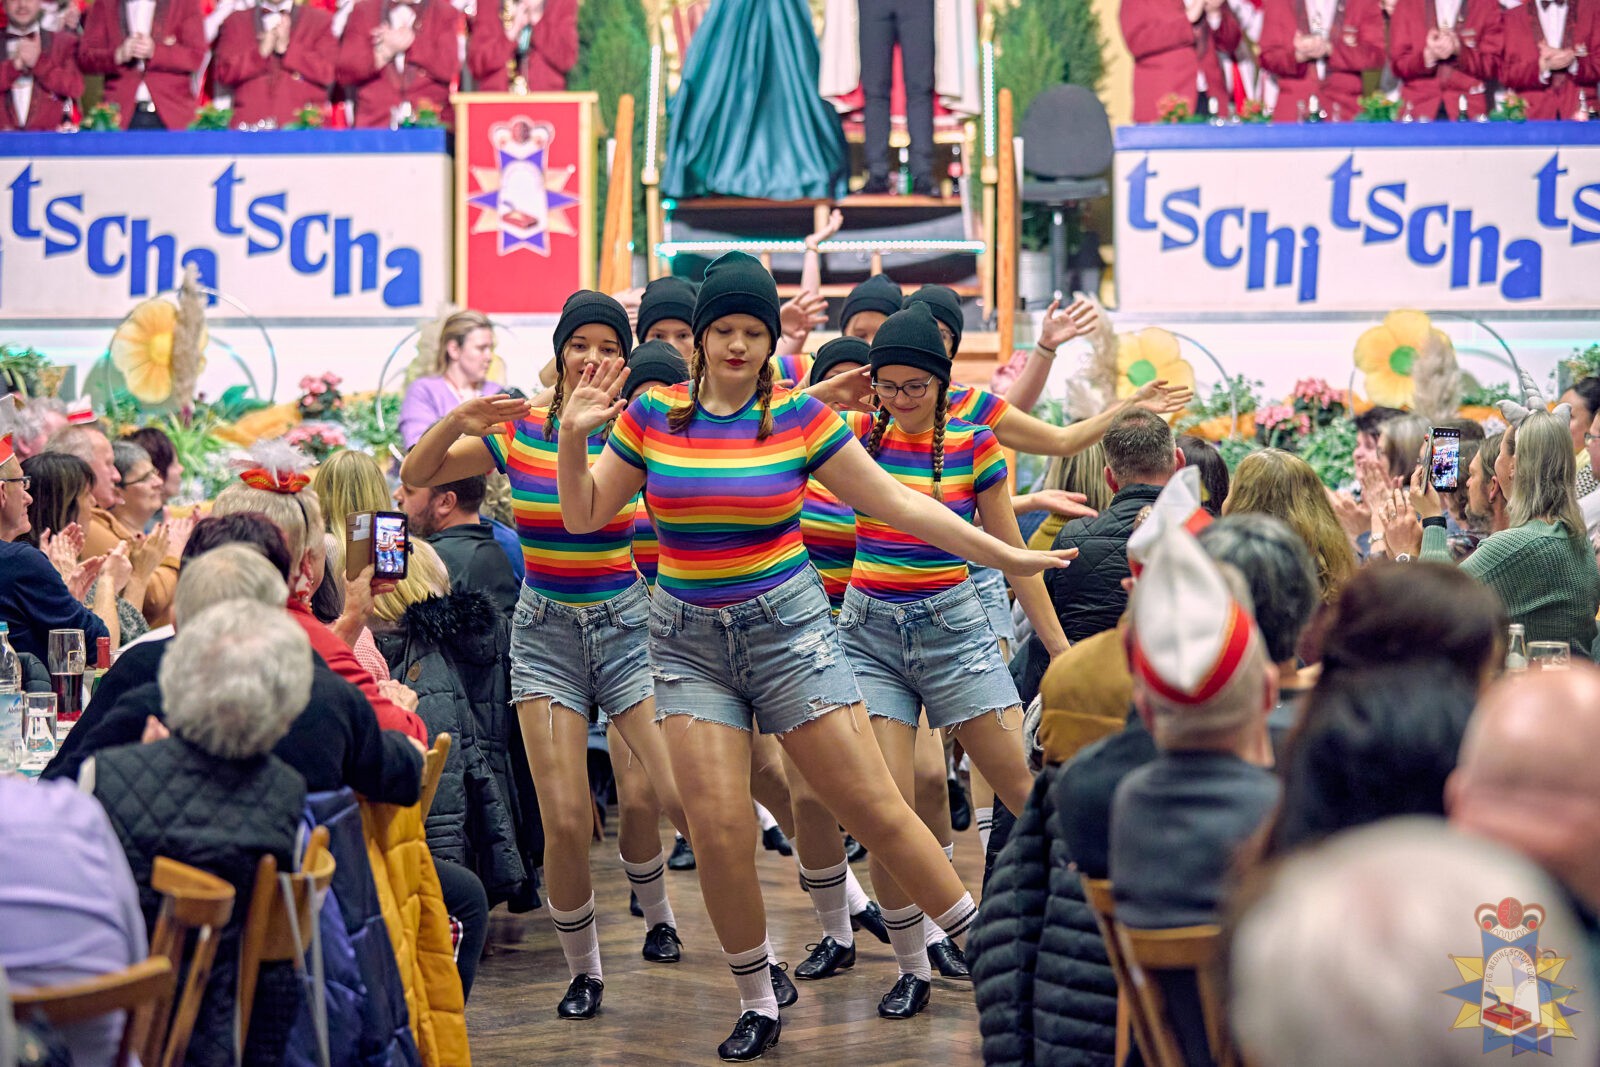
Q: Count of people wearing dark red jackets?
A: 9